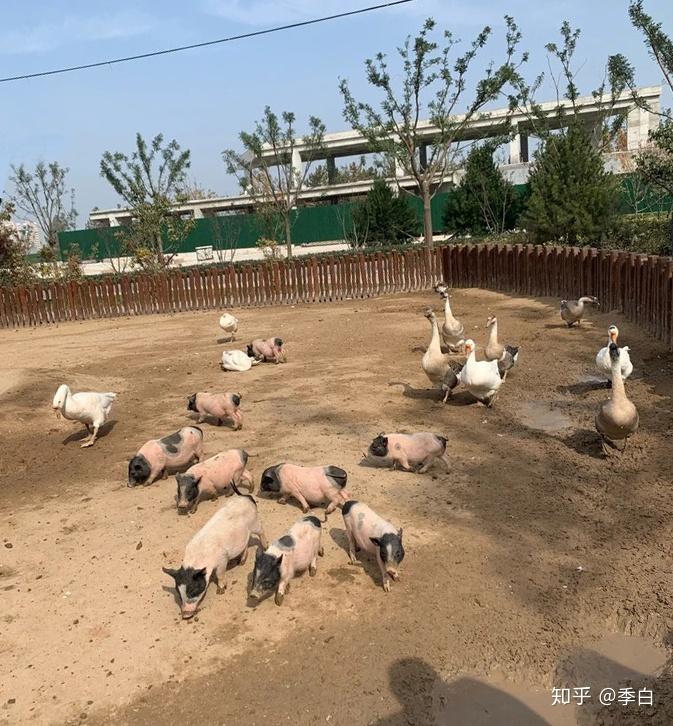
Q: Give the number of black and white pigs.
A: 9